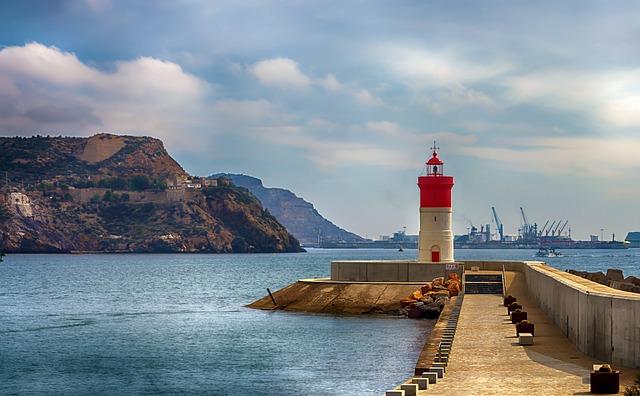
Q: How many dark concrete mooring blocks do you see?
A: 5